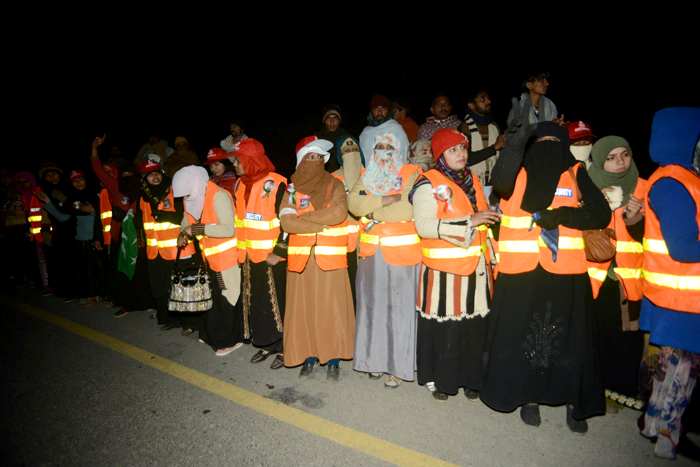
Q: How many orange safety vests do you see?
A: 12